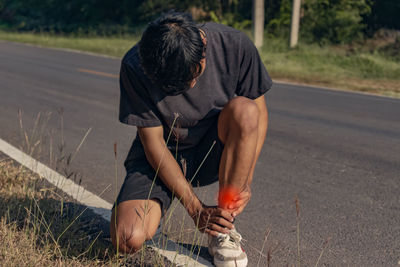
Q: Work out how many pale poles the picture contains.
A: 2